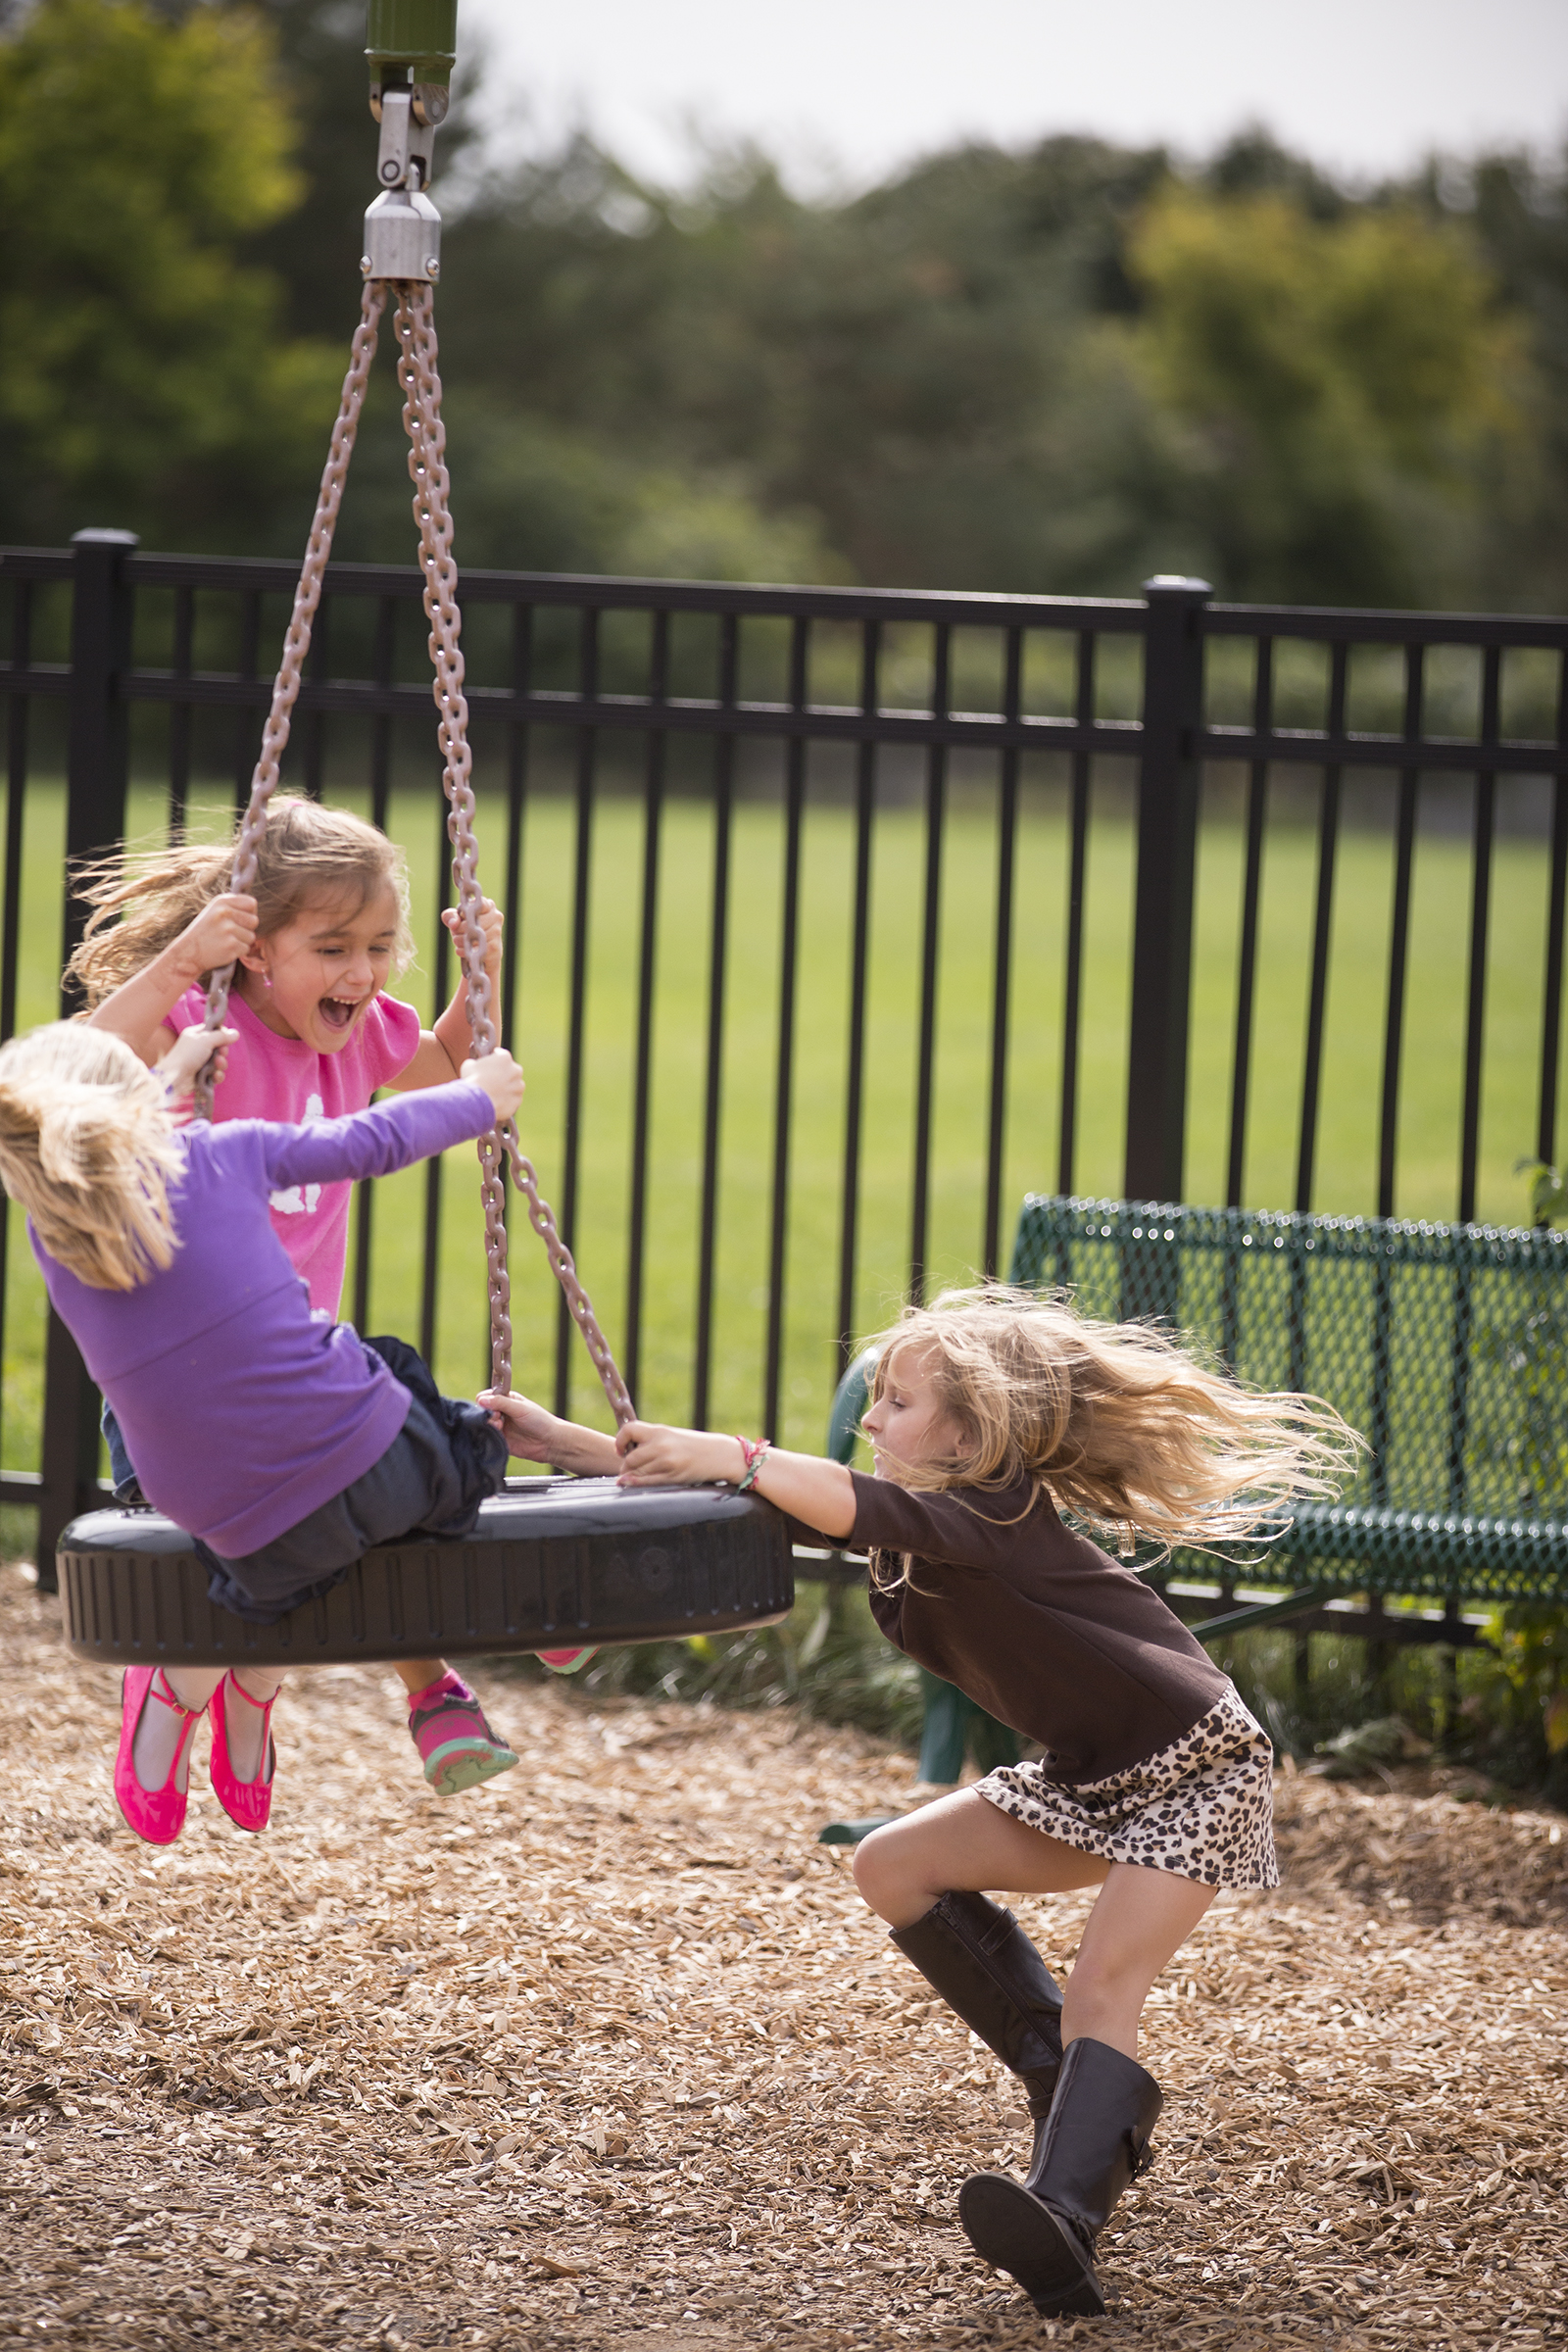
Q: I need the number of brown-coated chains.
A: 3